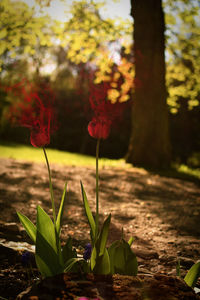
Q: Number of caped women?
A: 0